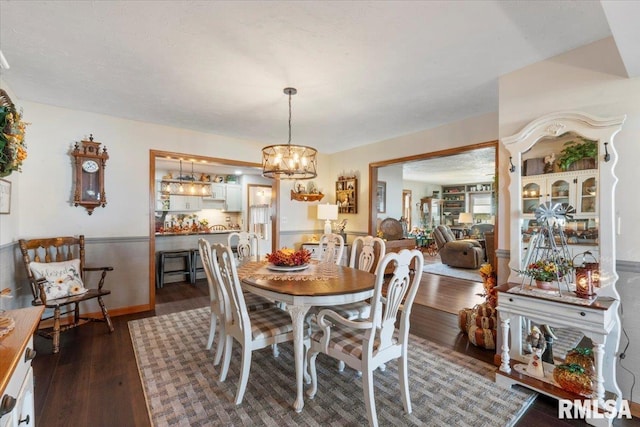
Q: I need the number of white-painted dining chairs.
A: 6